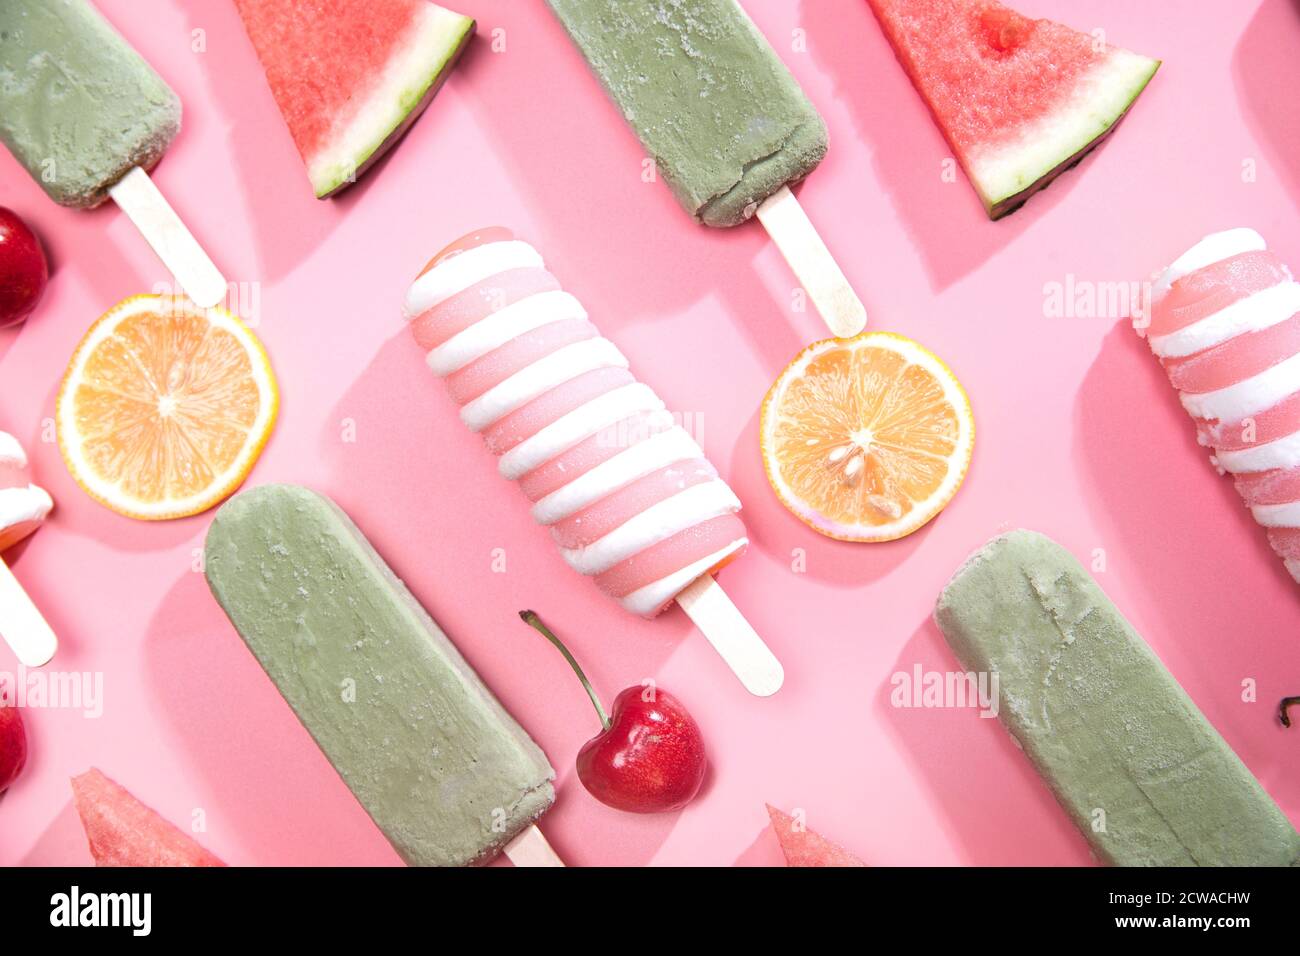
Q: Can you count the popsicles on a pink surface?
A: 7